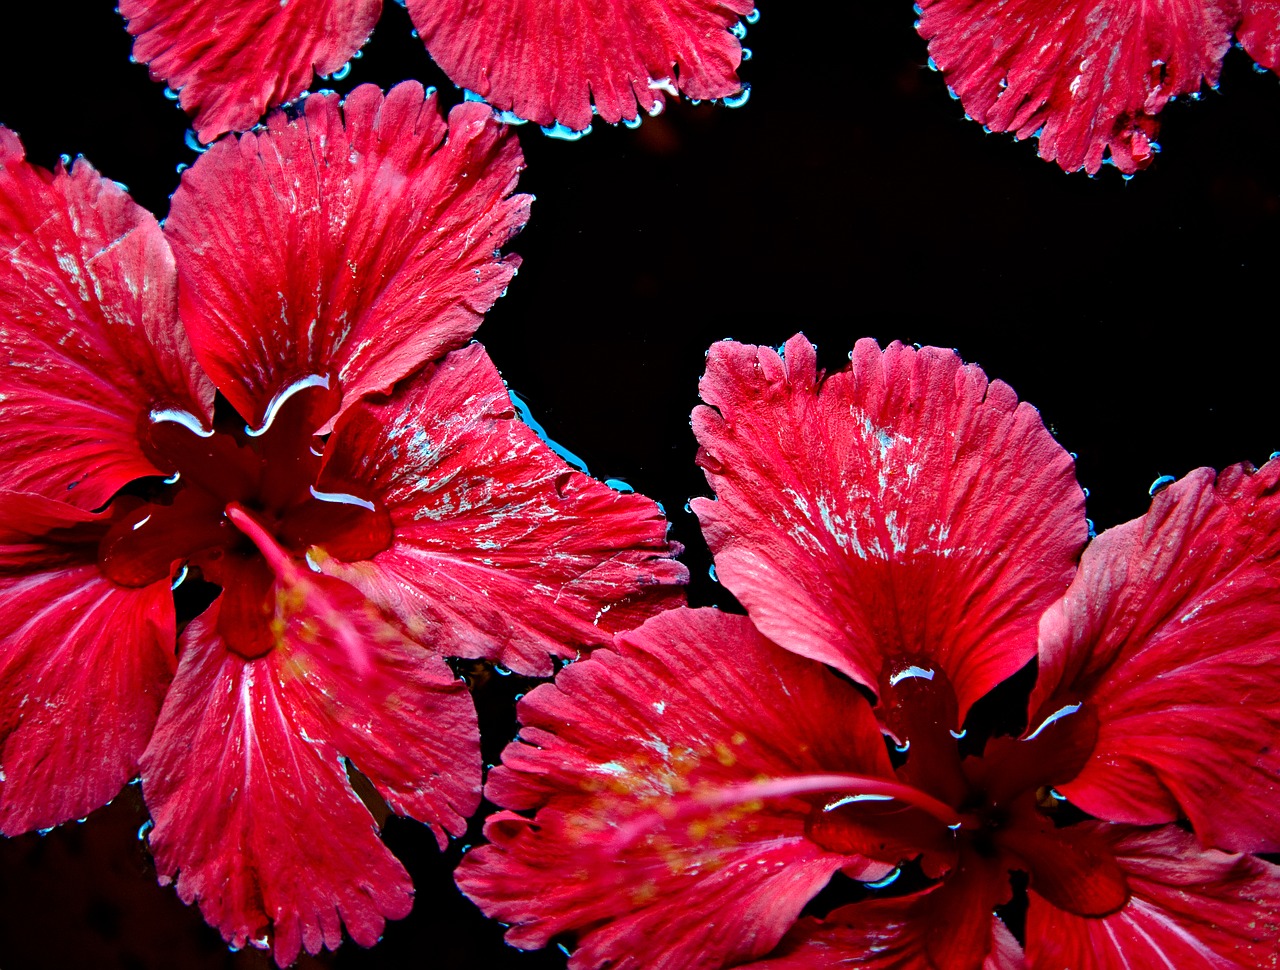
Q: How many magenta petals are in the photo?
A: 14